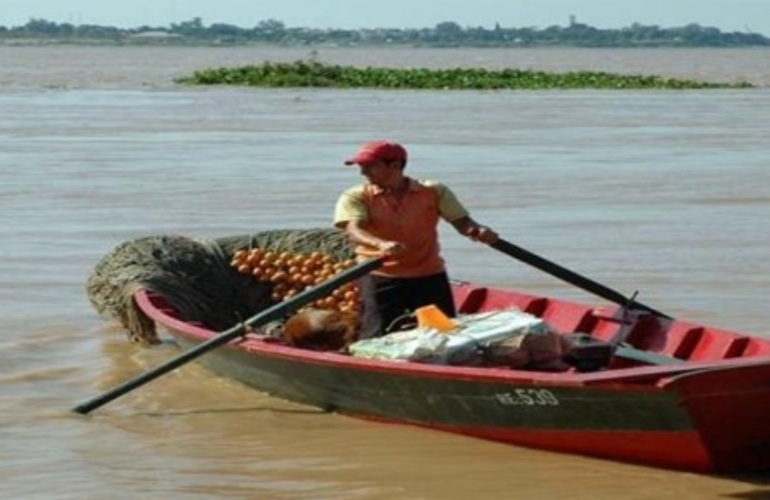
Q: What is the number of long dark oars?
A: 2